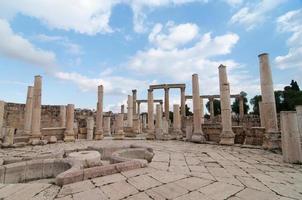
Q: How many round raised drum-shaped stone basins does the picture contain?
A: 1